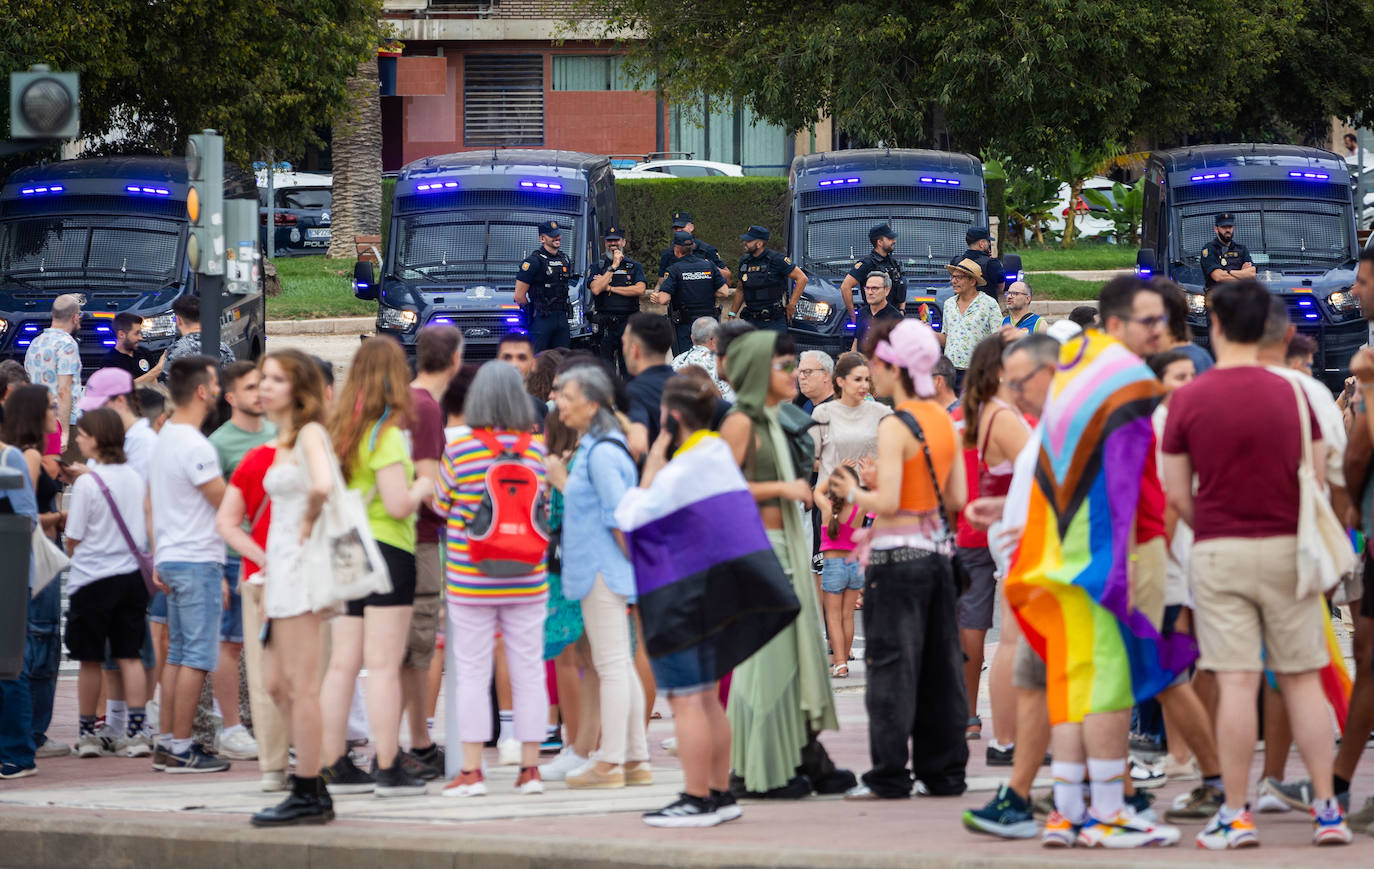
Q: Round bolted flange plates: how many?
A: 0